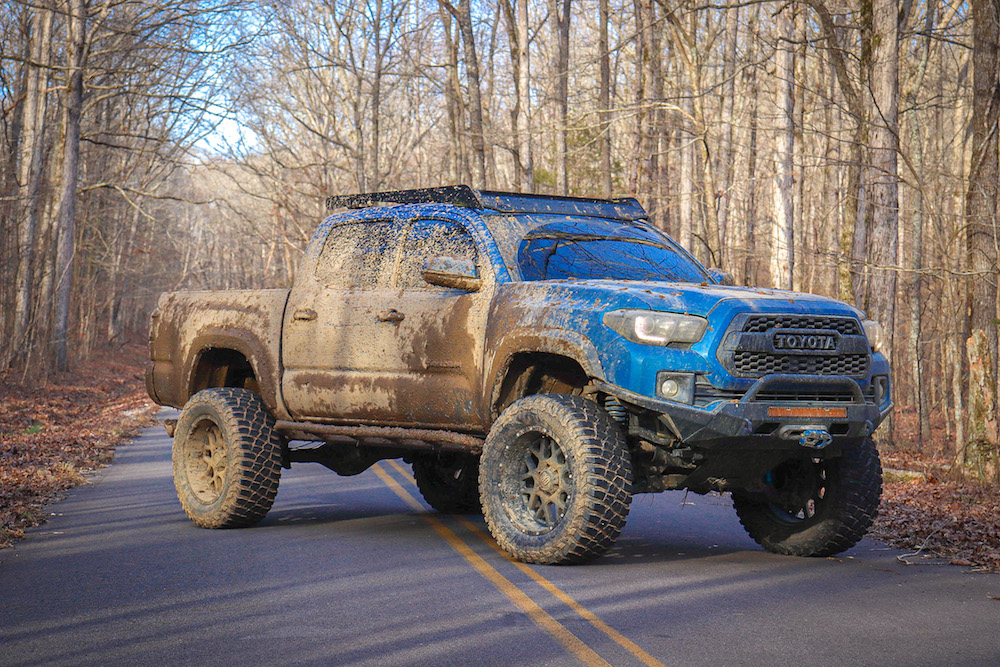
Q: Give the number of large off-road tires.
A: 4